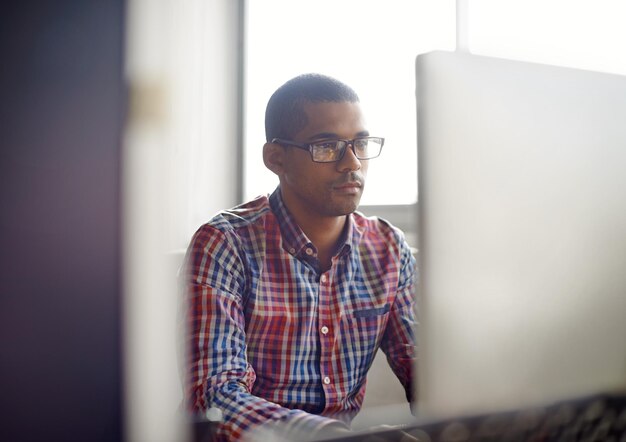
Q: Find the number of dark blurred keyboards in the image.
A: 1